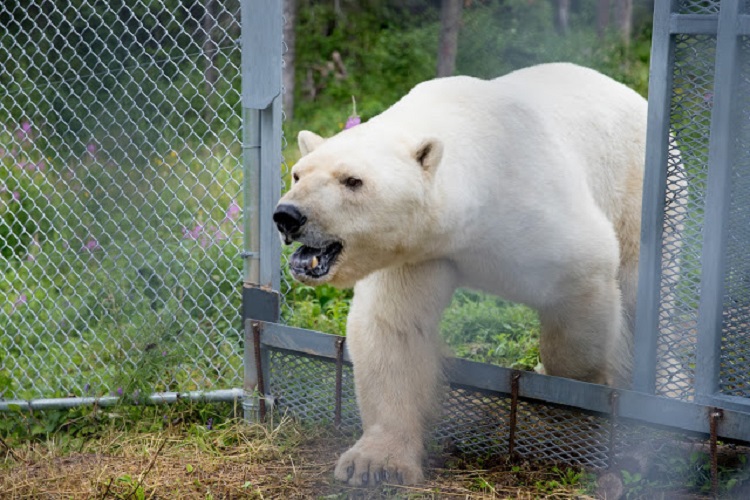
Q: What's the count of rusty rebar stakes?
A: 5